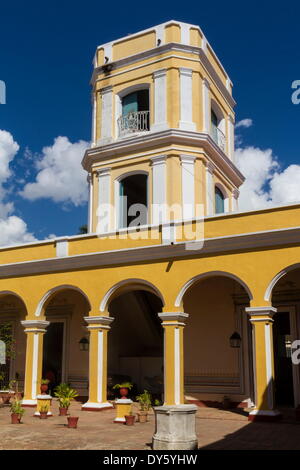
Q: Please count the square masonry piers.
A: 4